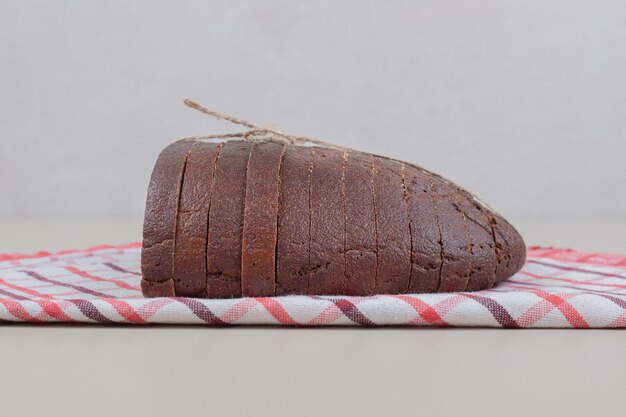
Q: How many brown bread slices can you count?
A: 12